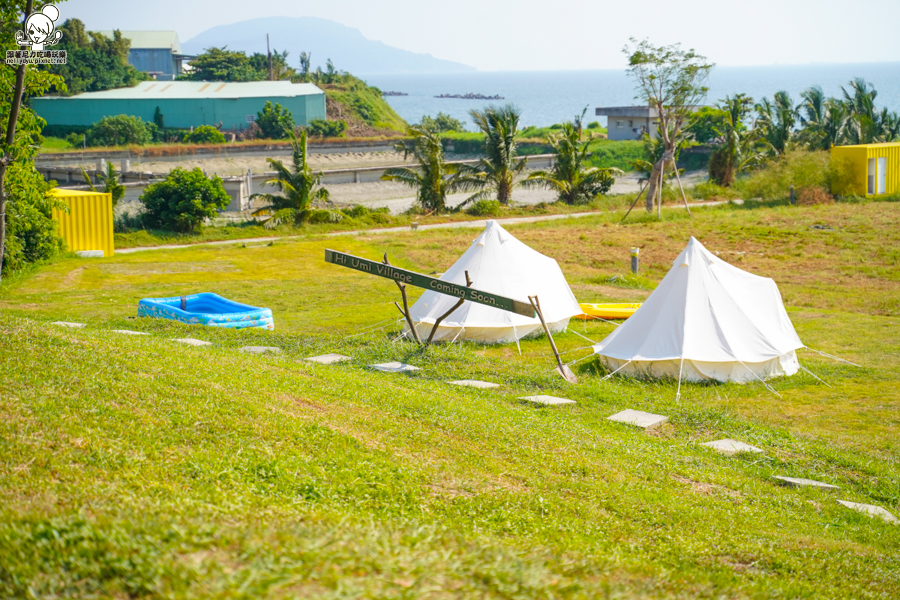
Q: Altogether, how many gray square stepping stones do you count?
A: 12